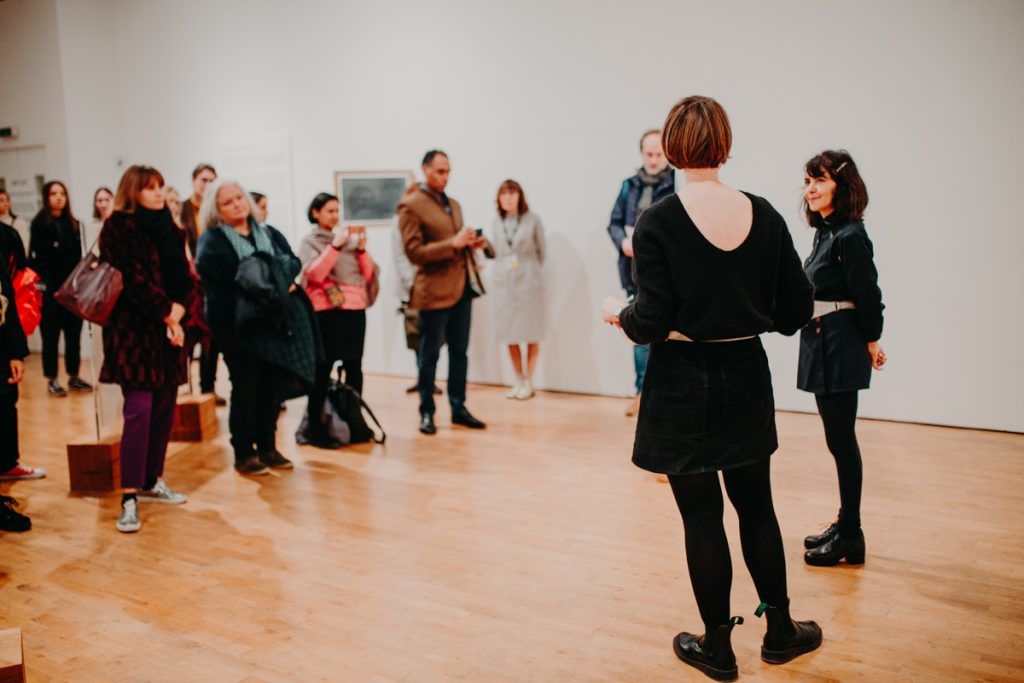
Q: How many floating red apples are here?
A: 0